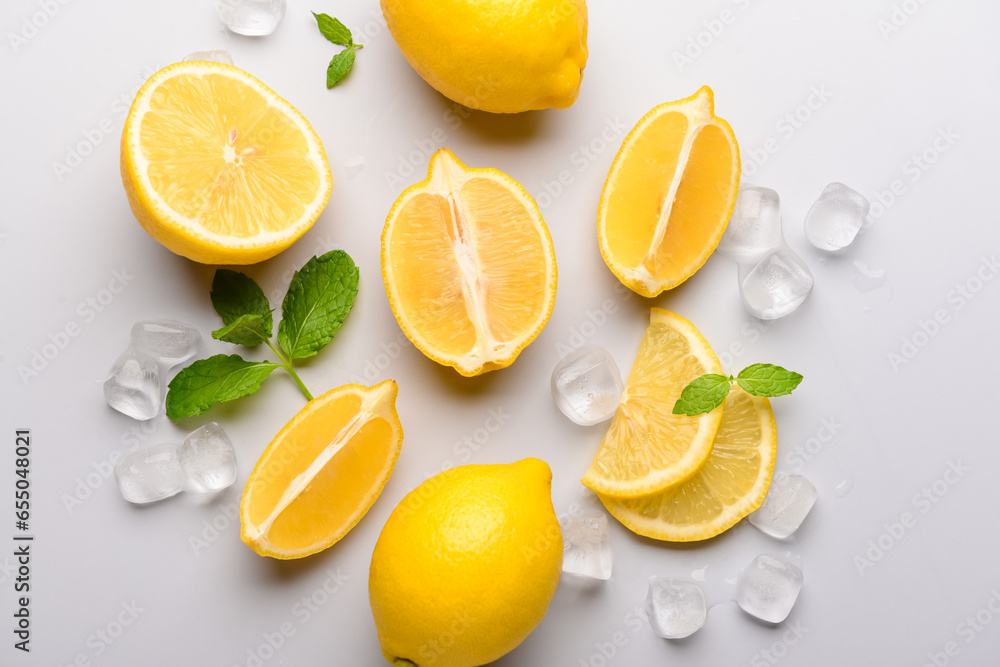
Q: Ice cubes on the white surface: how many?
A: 14